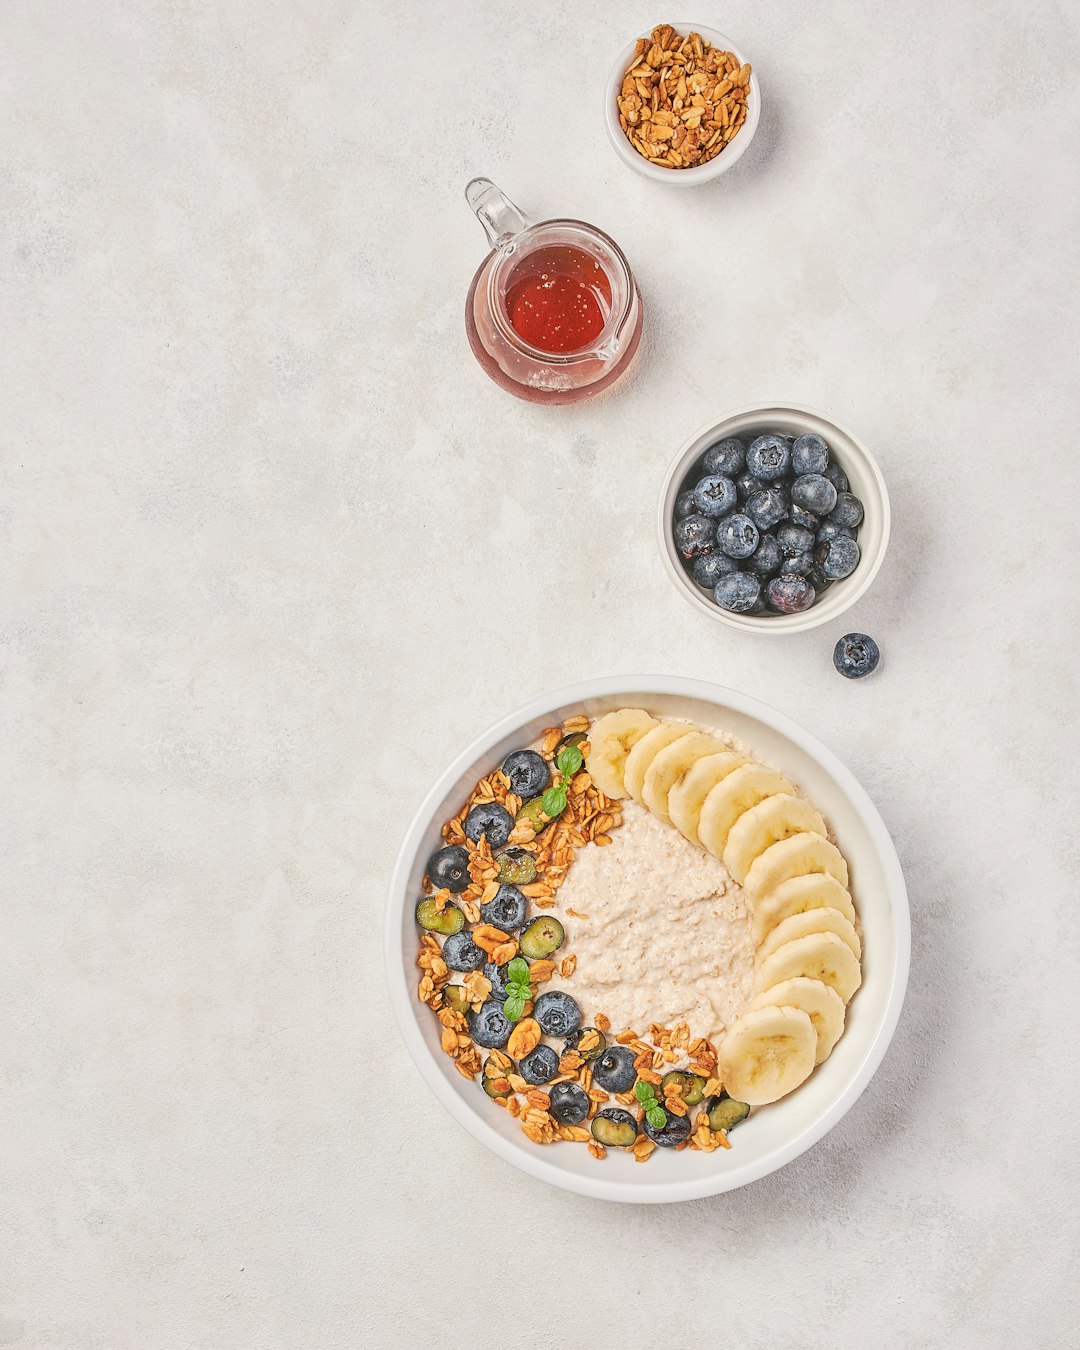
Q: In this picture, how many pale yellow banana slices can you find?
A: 12